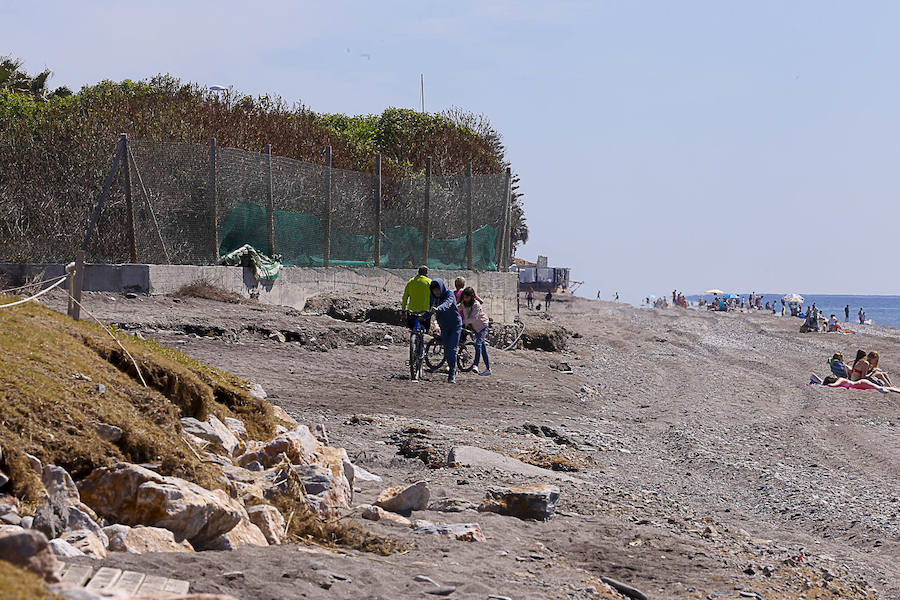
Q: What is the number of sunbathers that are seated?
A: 3